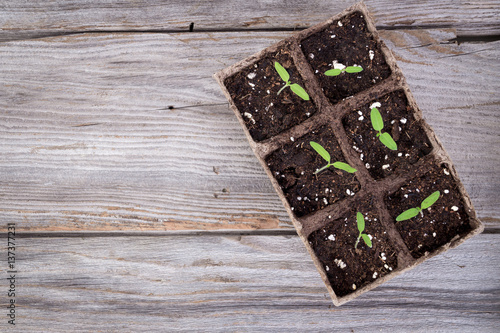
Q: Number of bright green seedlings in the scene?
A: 6